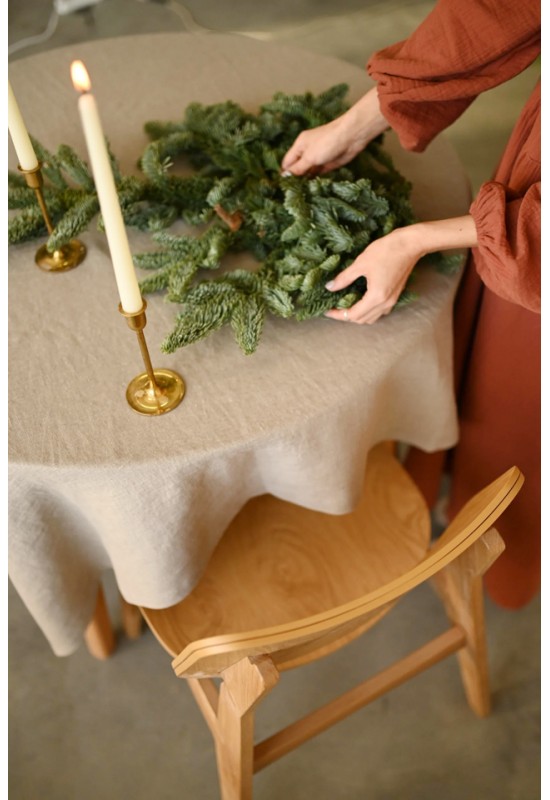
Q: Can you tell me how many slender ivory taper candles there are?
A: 2